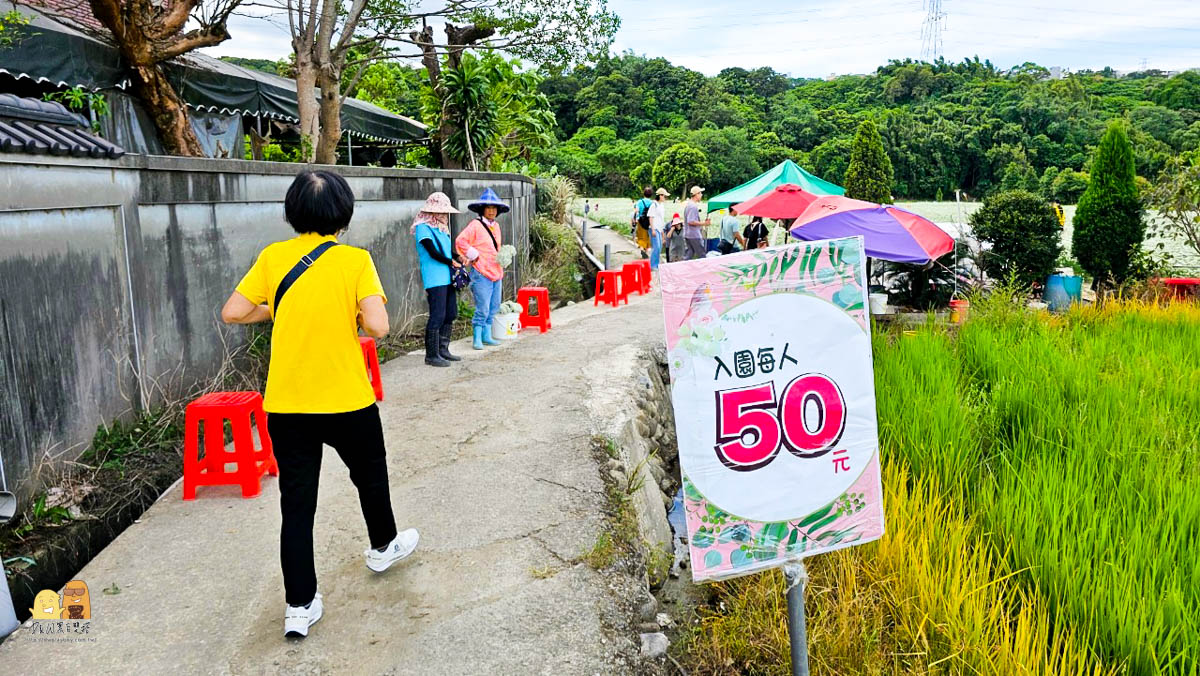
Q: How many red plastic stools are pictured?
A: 6